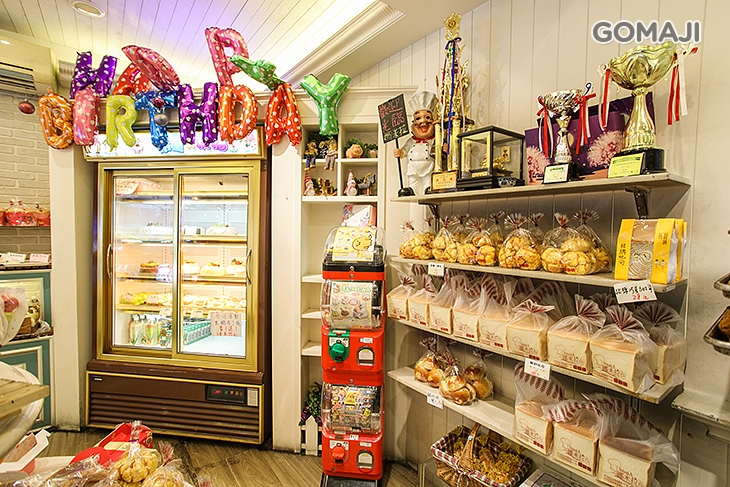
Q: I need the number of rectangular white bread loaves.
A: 12